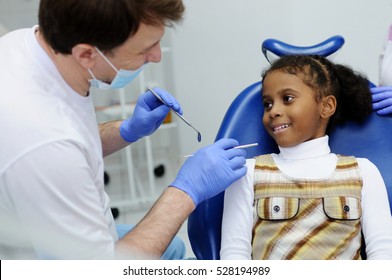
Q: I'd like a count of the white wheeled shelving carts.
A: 1